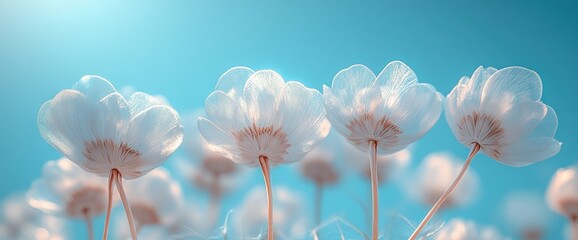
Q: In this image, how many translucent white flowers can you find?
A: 4